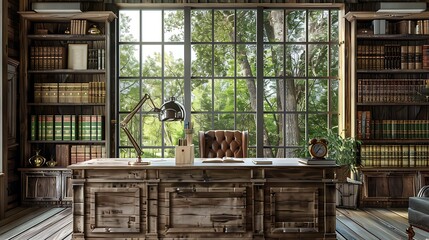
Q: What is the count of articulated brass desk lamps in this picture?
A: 1